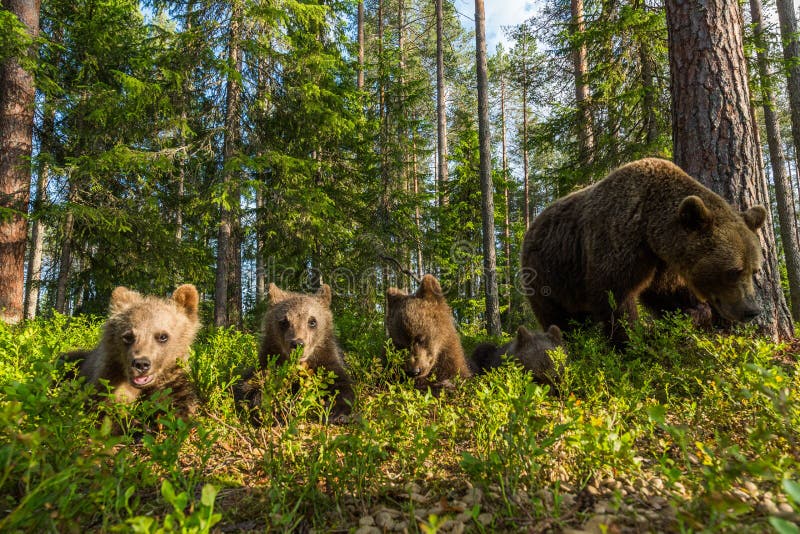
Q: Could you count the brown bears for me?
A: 5